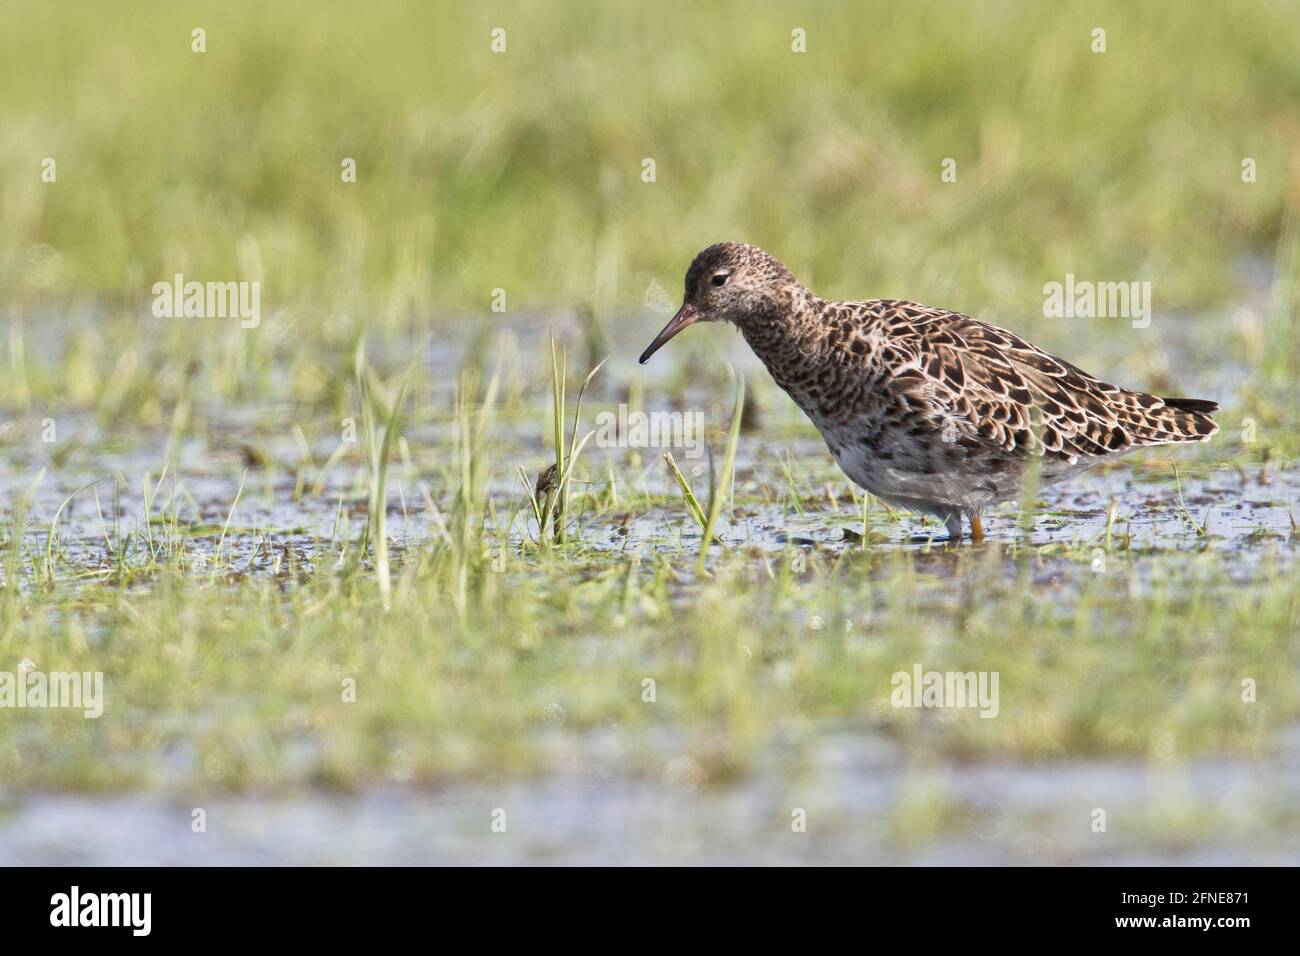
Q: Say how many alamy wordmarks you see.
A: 6